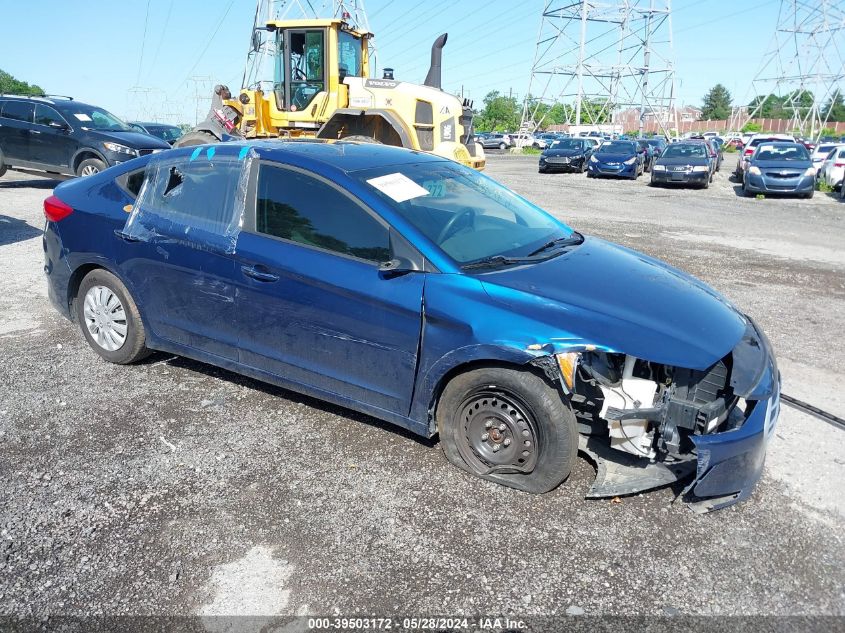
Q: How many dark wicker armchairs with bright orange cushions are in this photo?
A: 0